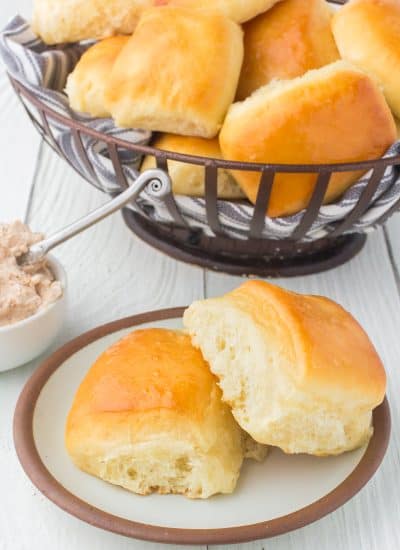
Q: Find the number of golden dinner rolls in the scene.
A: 10